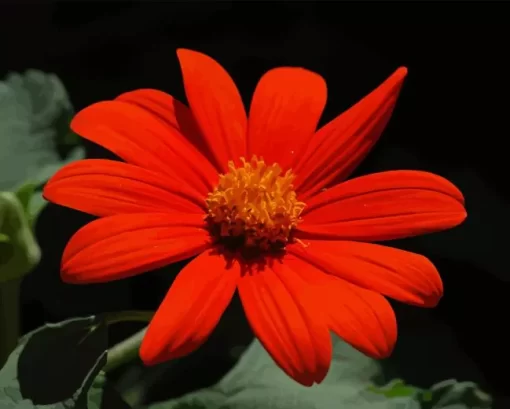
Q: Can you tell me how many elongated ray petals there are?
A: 12